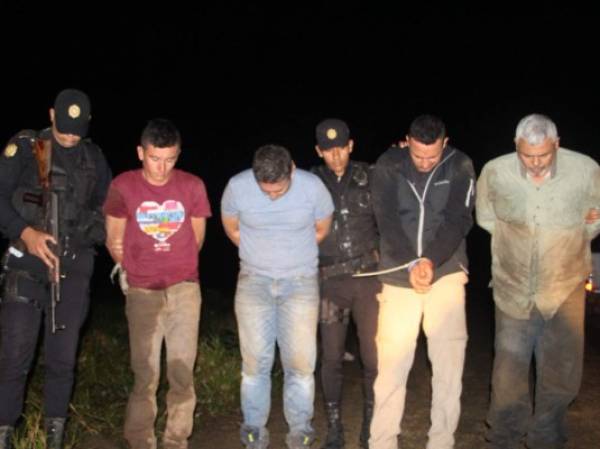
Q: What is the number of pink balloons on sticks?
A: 0